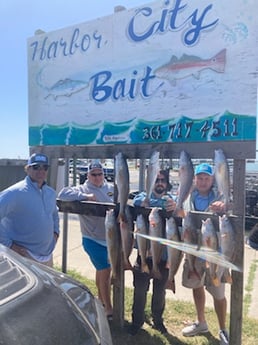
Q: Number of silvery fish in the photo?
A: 12